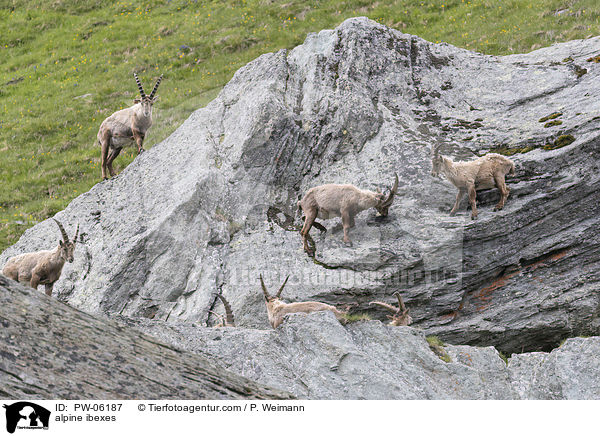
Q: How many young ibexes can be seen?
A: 1